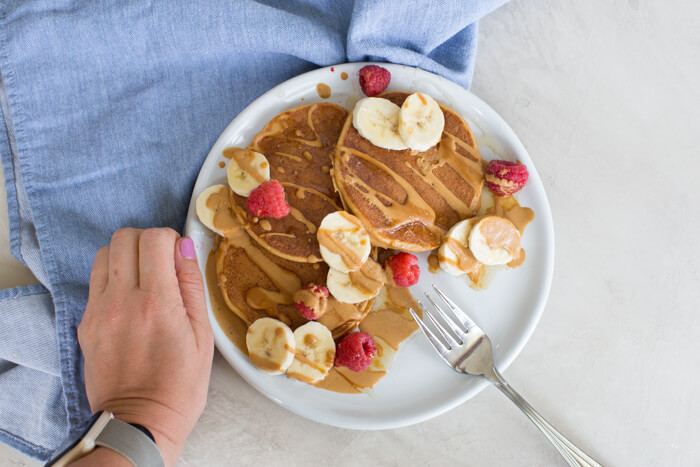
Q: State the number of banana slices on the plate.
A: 10